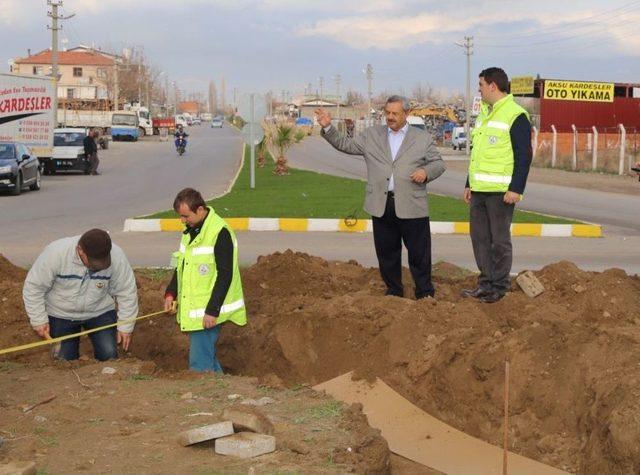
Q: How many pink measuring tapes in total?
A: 0